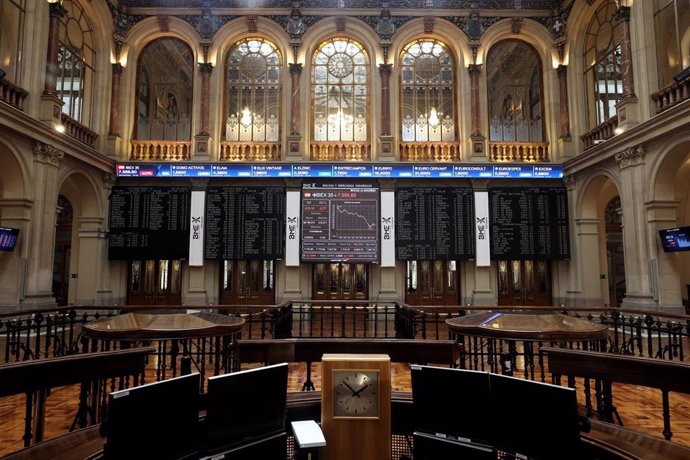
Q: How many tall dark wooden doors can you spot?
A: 5